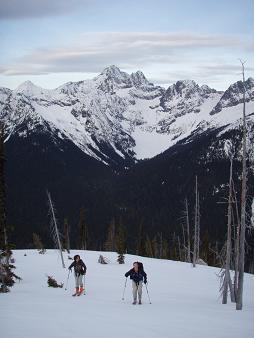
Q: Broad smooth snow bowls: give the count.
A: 1